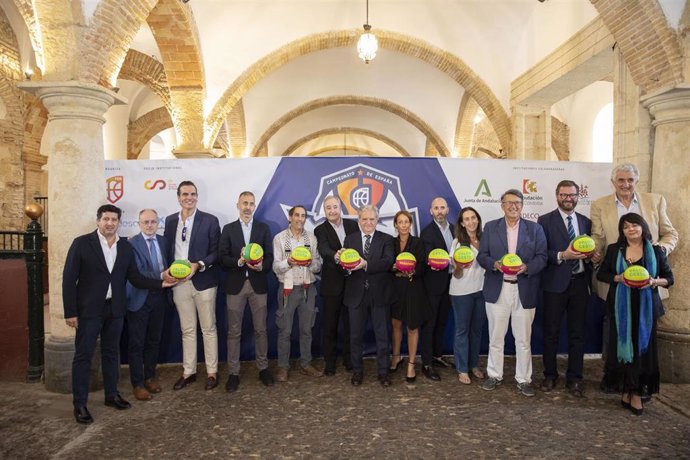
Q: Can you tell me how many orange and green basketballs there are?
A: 10